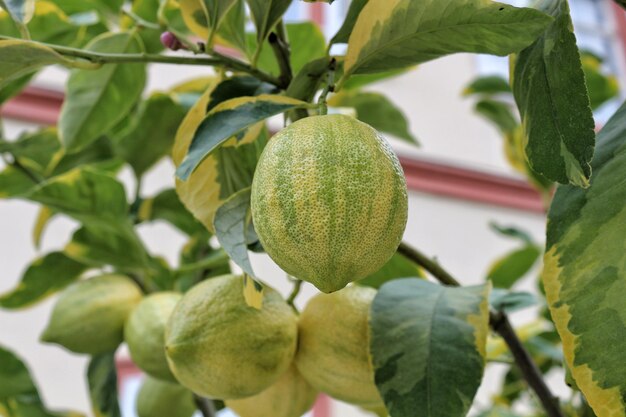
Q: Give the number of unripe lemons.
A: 7